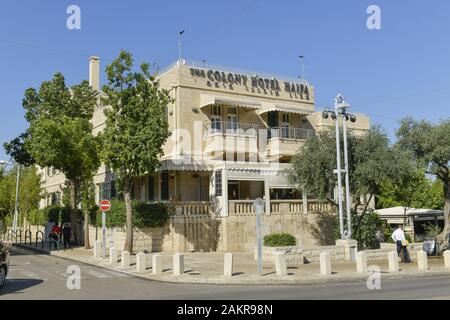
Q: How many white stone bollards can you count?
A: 13